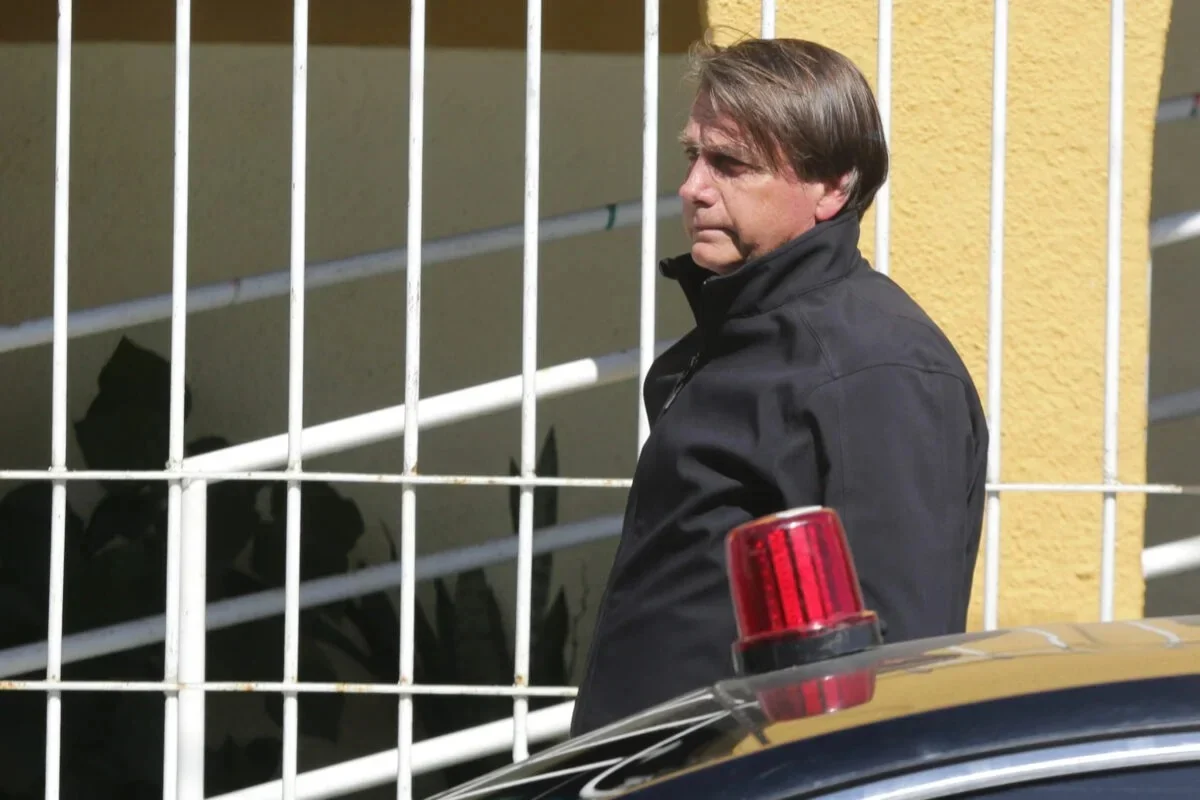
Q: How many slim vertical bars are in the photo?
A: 10